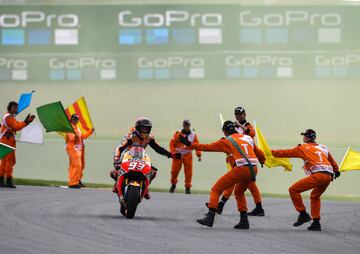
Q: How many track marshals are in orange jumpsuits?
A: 6